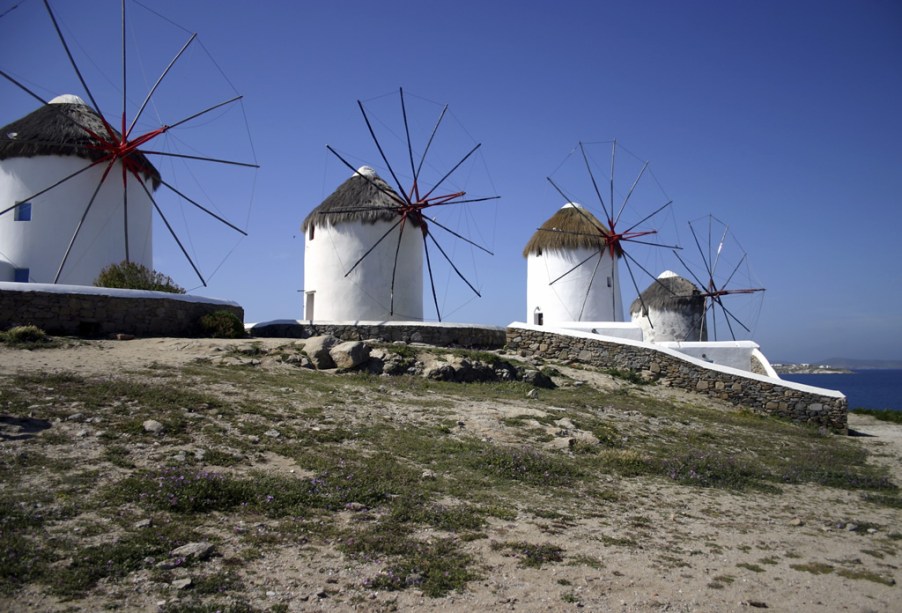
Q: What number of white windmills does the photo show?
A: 4